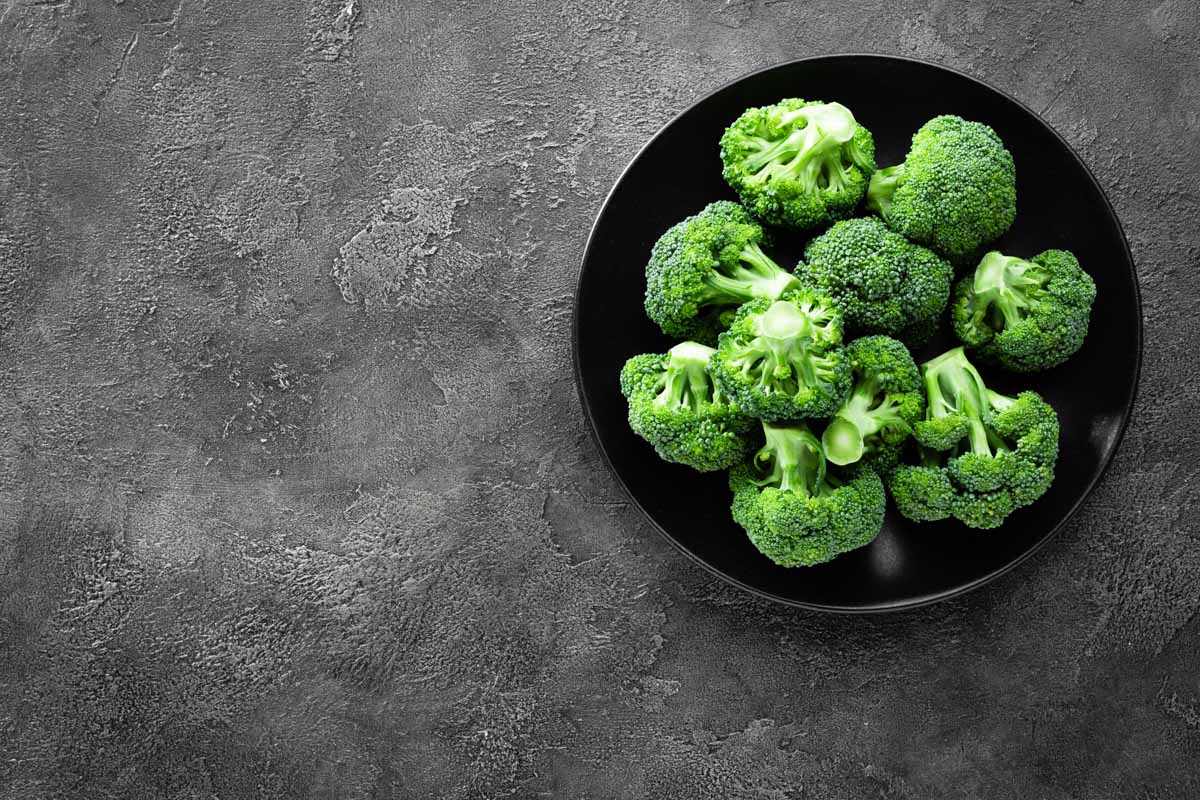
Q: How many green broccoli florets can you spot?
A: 10